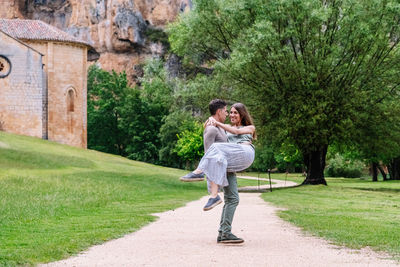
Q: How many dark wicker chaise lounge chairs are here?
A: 0